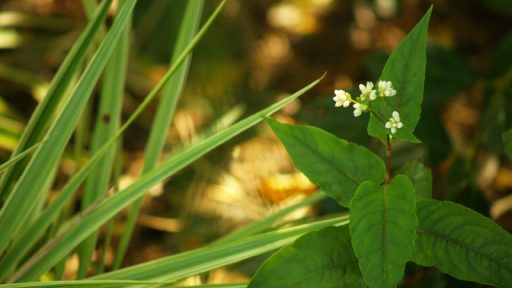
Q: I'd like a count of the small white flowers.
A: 5